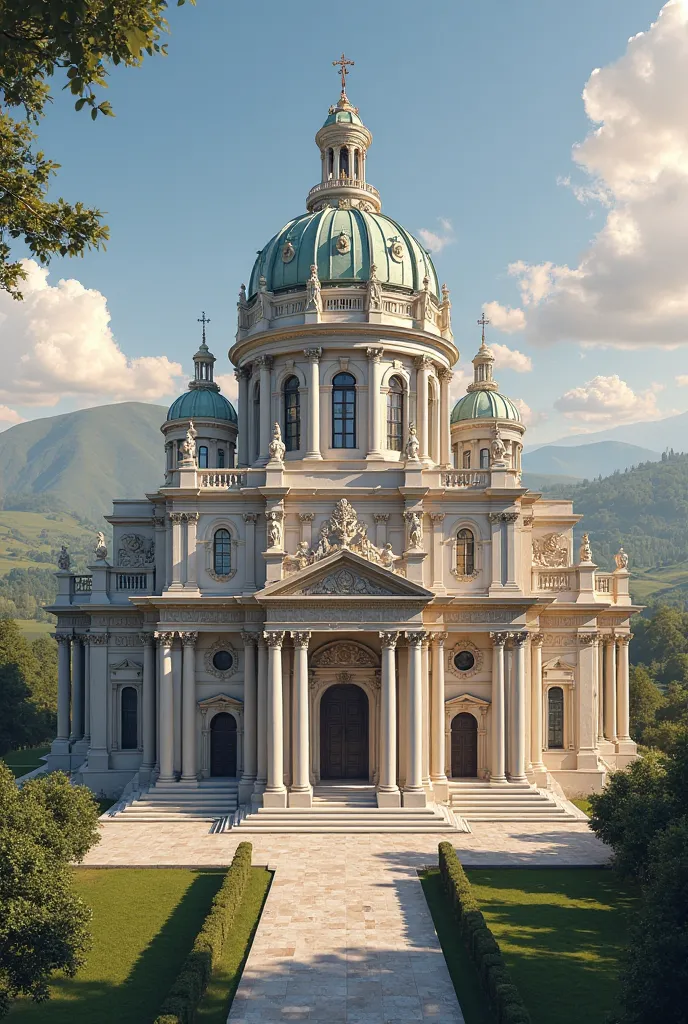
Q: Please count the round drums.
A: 3